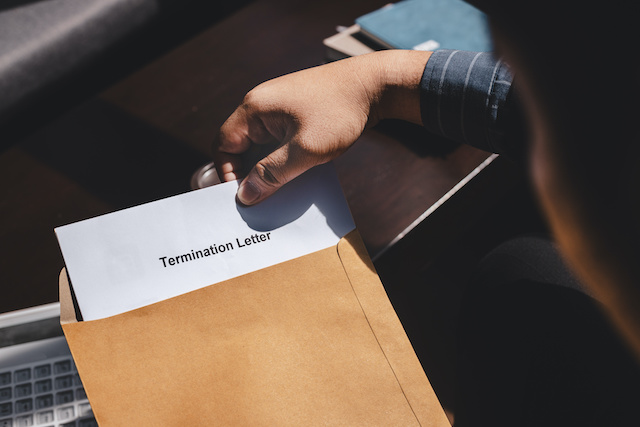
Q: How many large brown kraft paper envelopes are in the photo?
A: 1